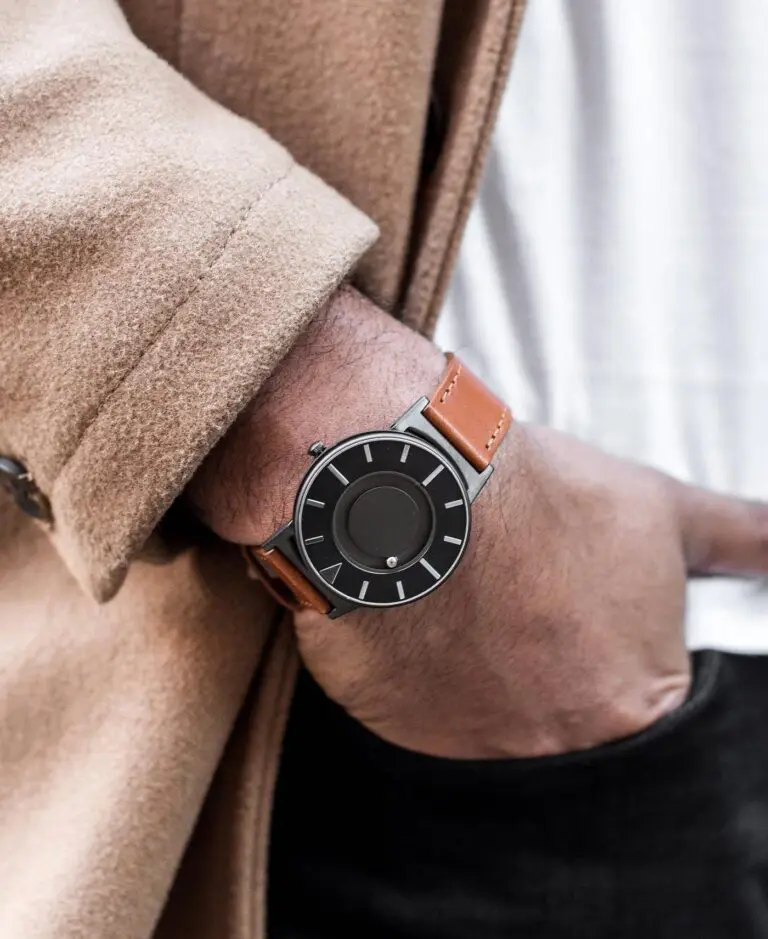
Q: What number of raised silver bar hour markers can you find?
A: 11